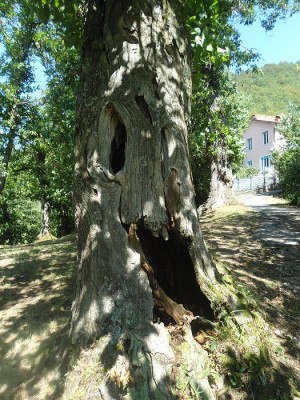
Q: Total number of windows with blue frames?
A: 4